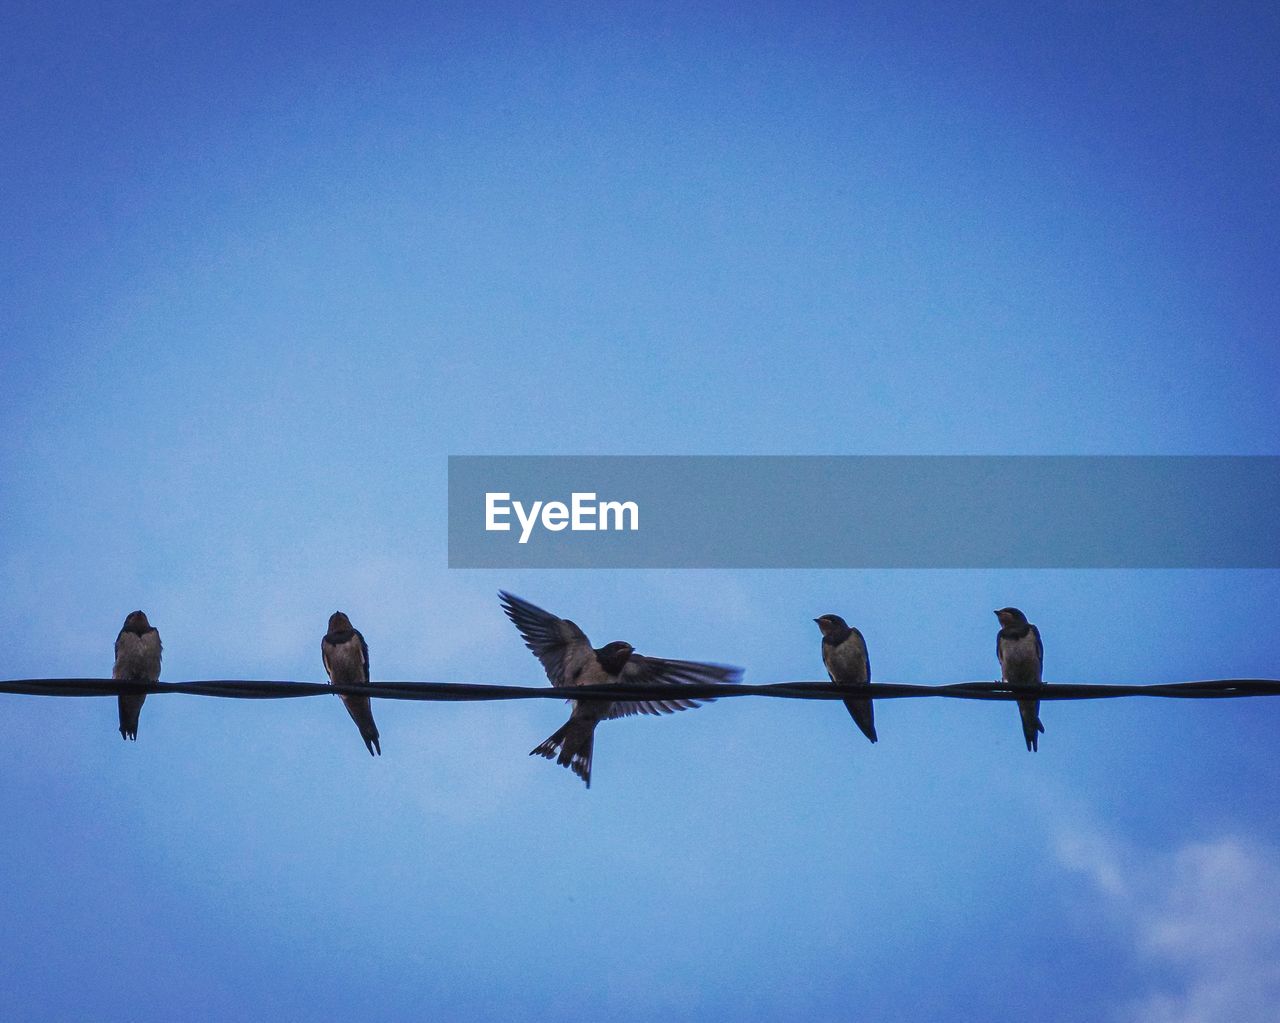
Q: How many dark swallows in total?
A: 5